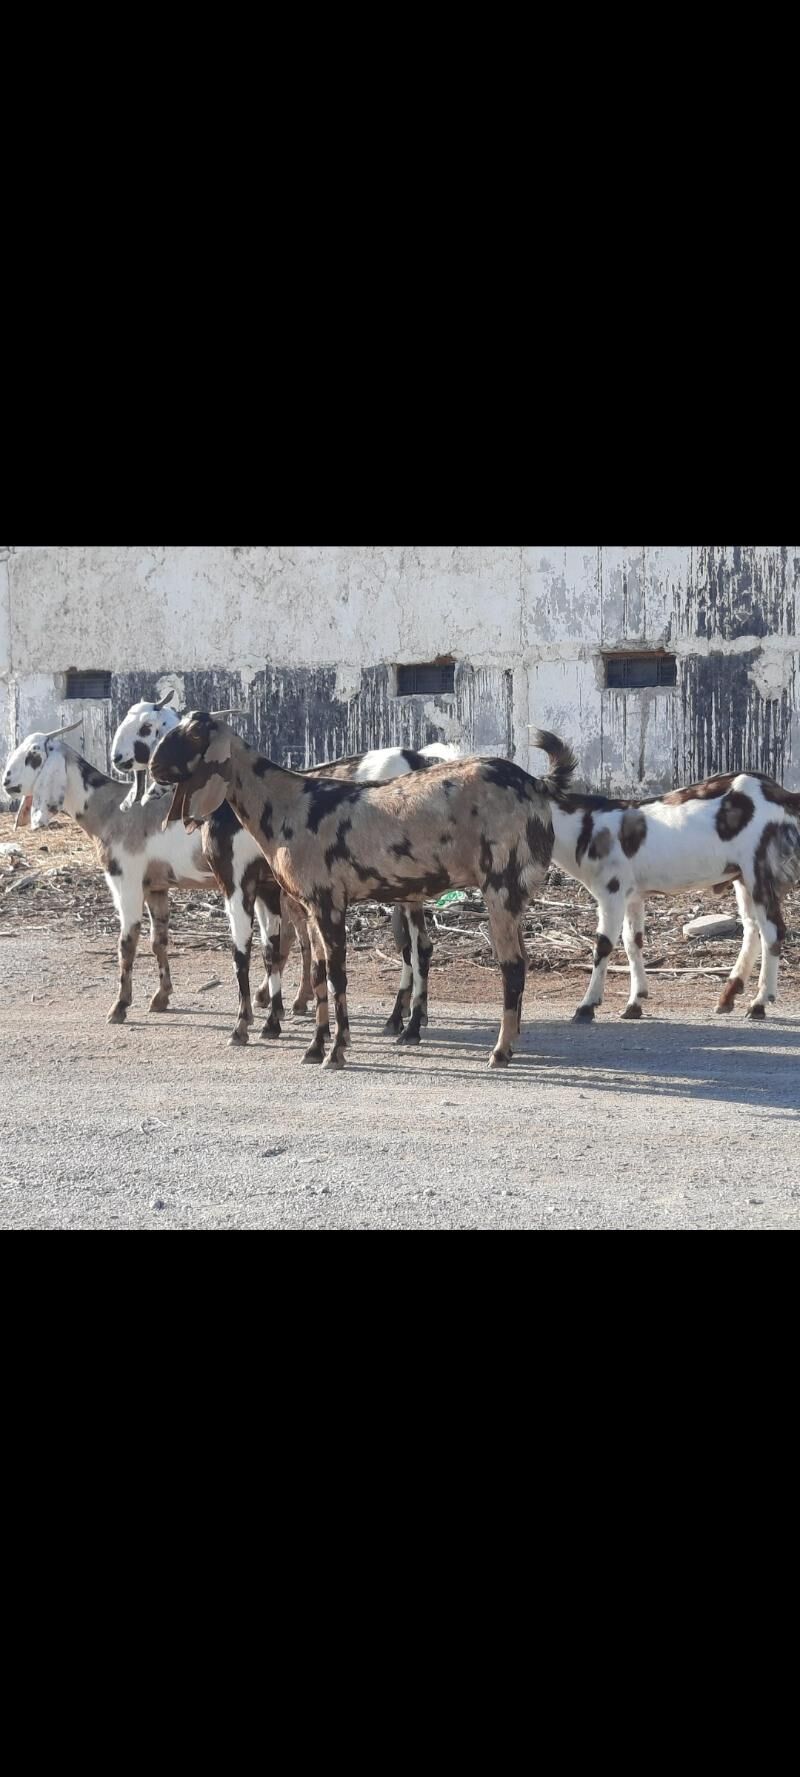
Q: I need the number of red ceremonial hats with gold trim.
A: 0